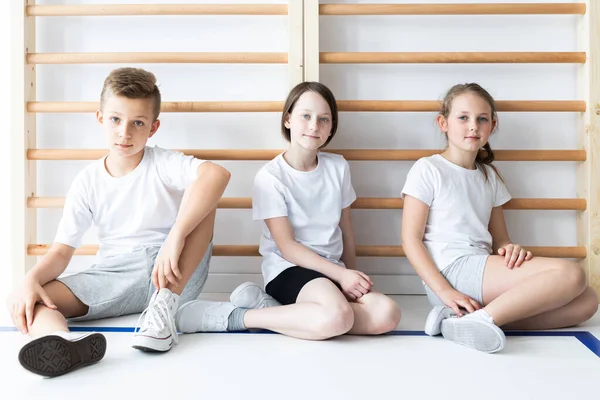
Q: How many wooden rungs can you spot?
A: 12